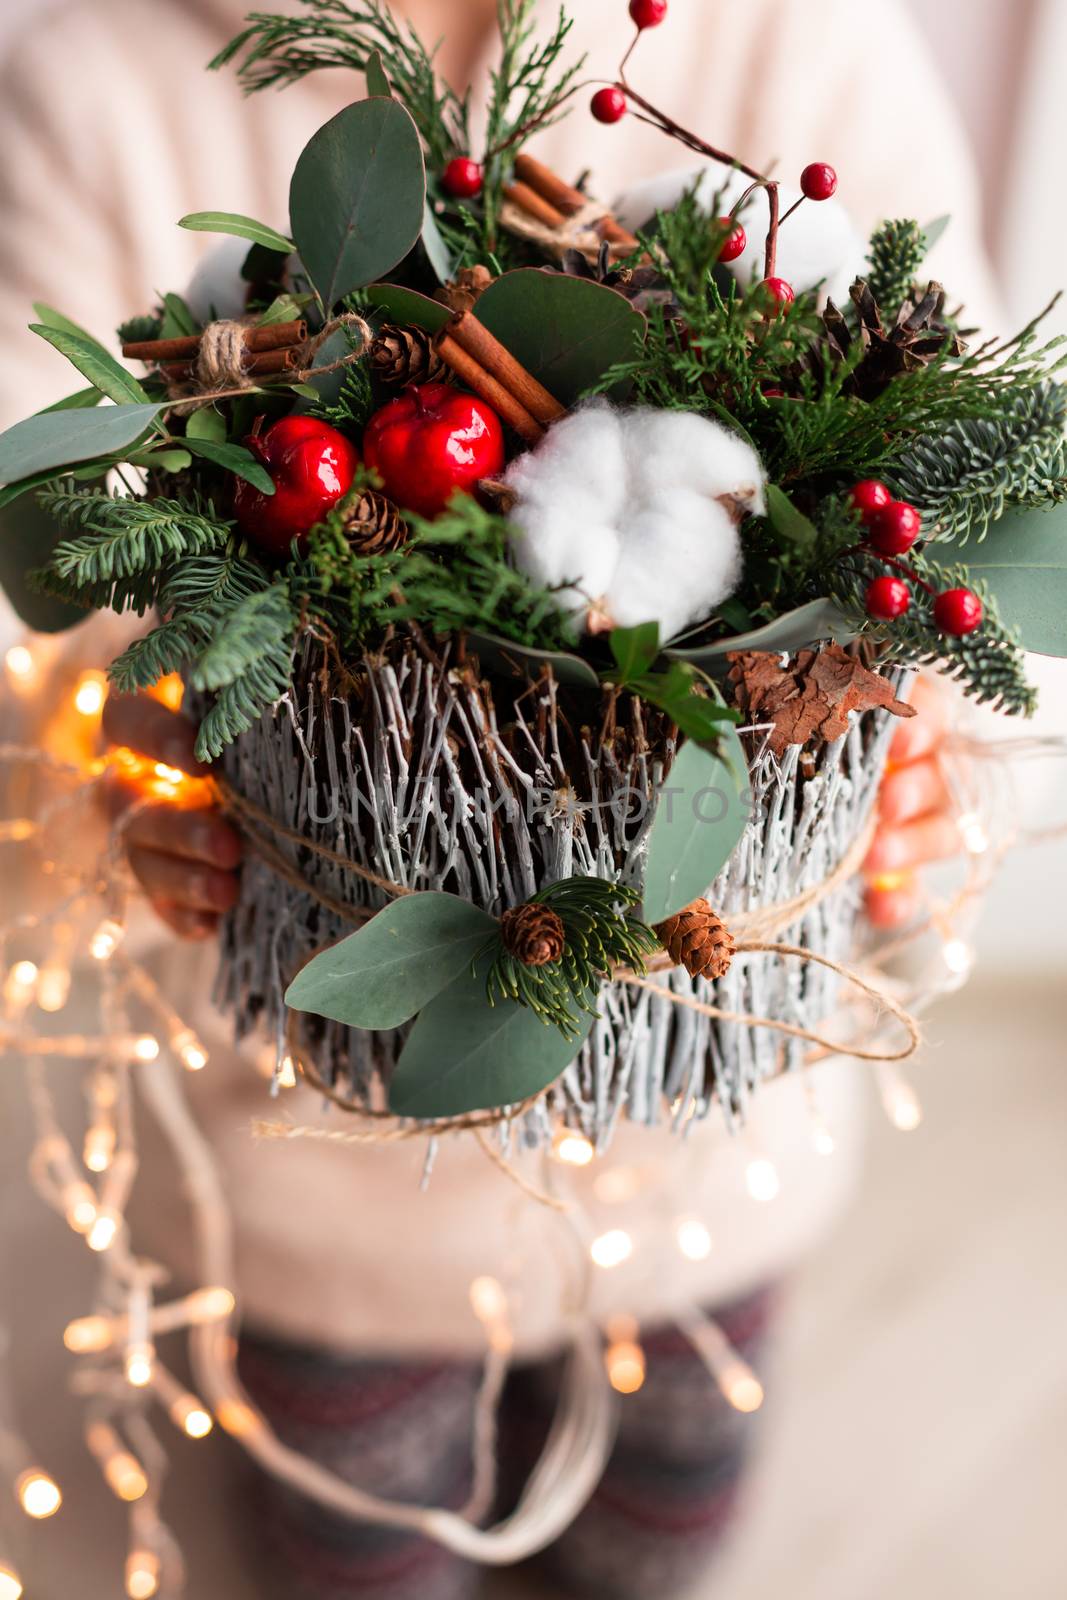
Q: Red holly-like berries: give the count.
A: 10